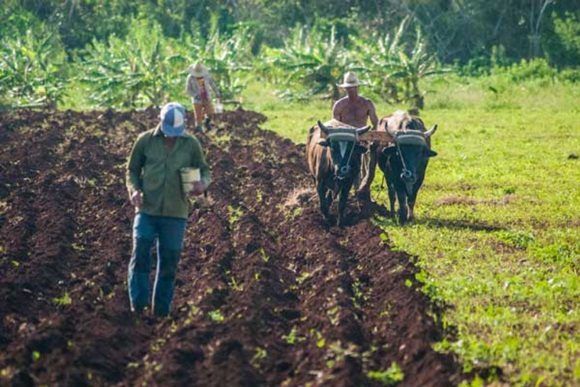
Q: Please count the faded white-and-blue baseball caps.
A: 1